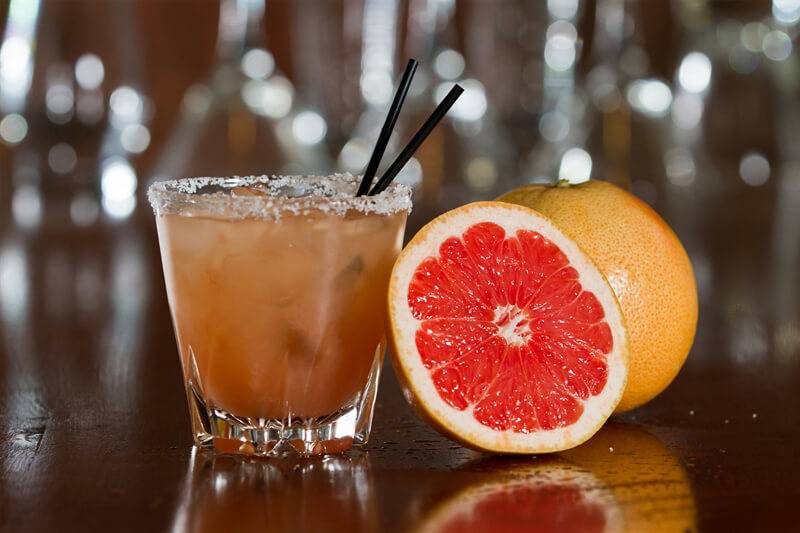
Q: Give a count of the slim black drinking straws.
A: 2